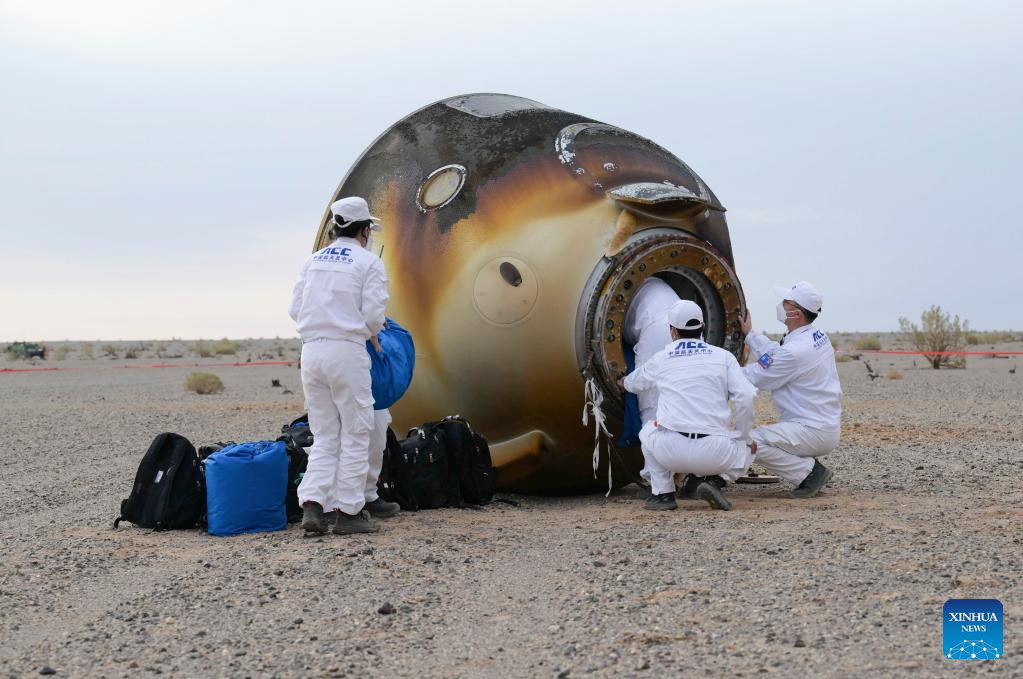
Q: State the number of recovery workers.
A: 5